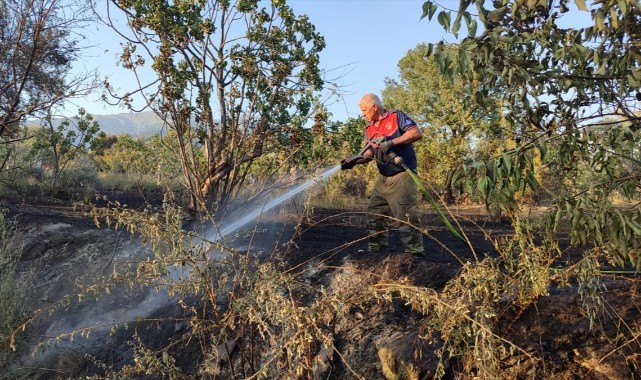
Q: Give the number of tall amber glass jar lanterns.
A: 0